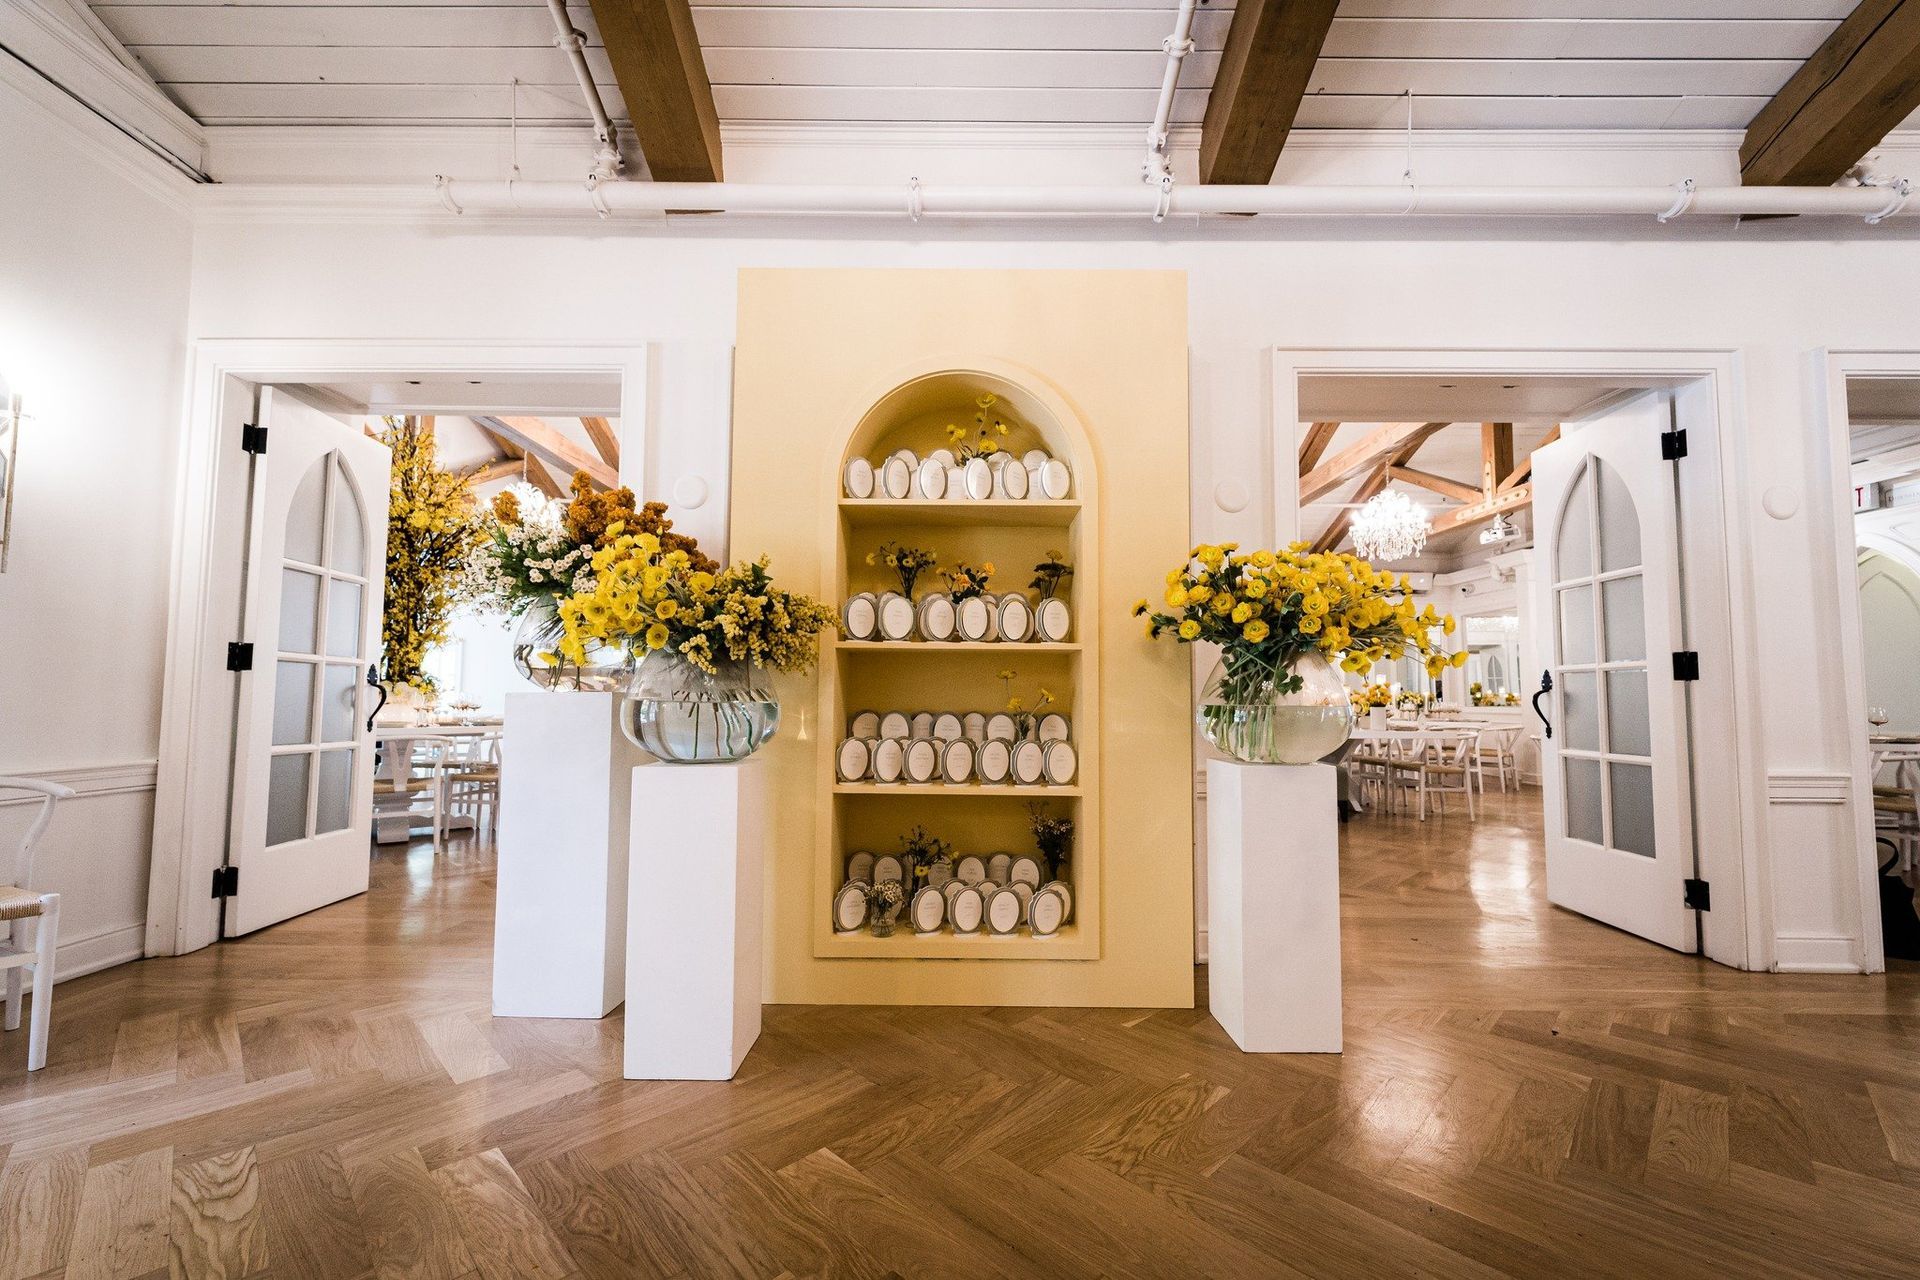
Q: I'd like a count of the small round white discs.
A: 3